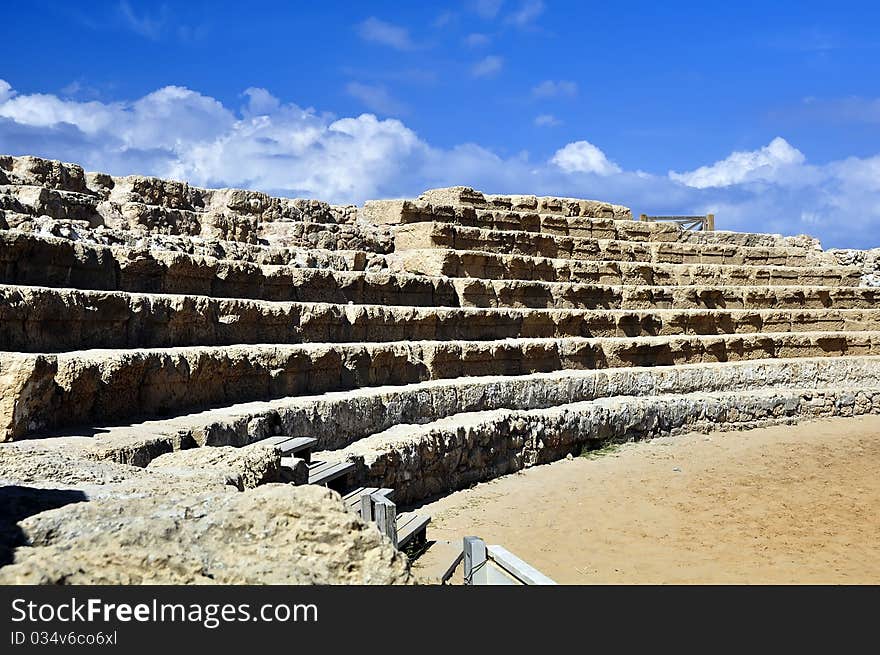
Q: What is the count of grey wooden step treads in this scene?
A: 4